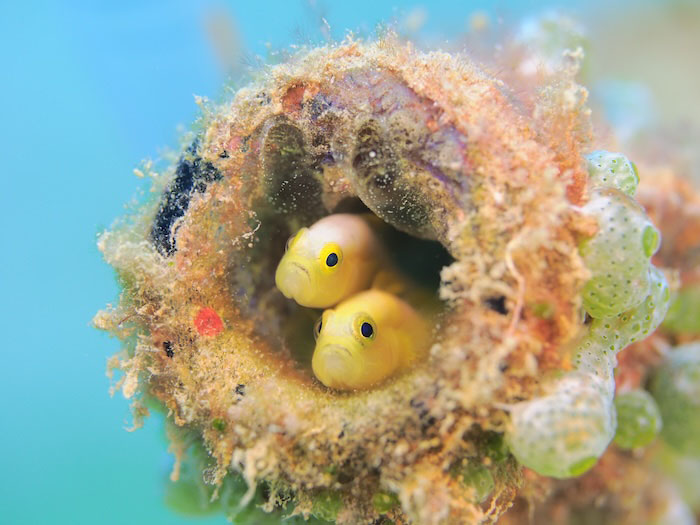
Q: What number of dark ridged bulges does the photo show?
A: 2